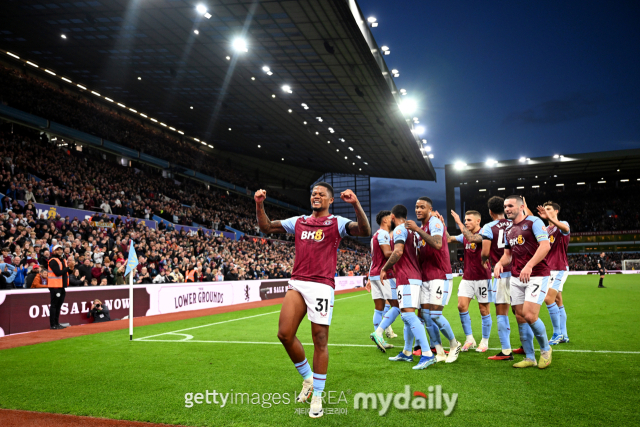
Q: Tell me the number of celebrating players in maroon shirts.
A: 8